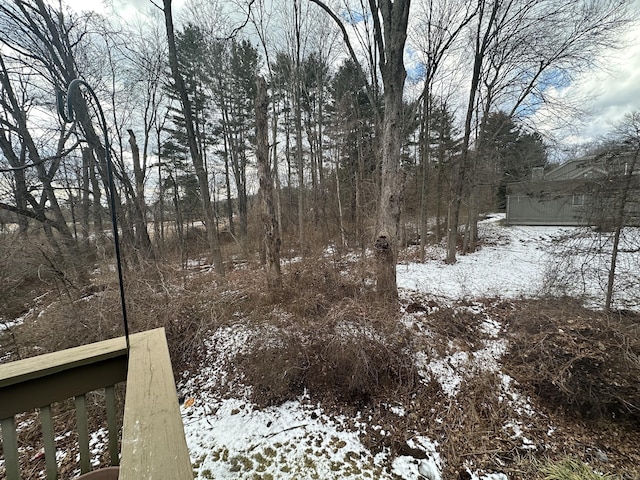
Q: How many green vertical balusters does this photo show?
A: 4